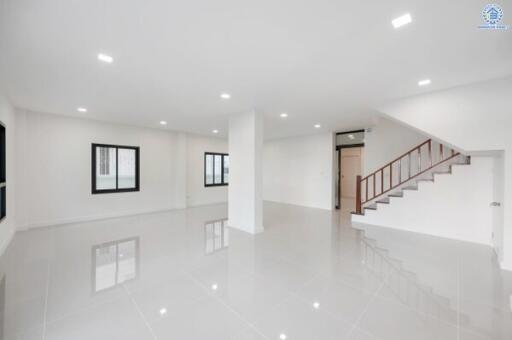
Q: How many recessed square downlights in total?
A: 9